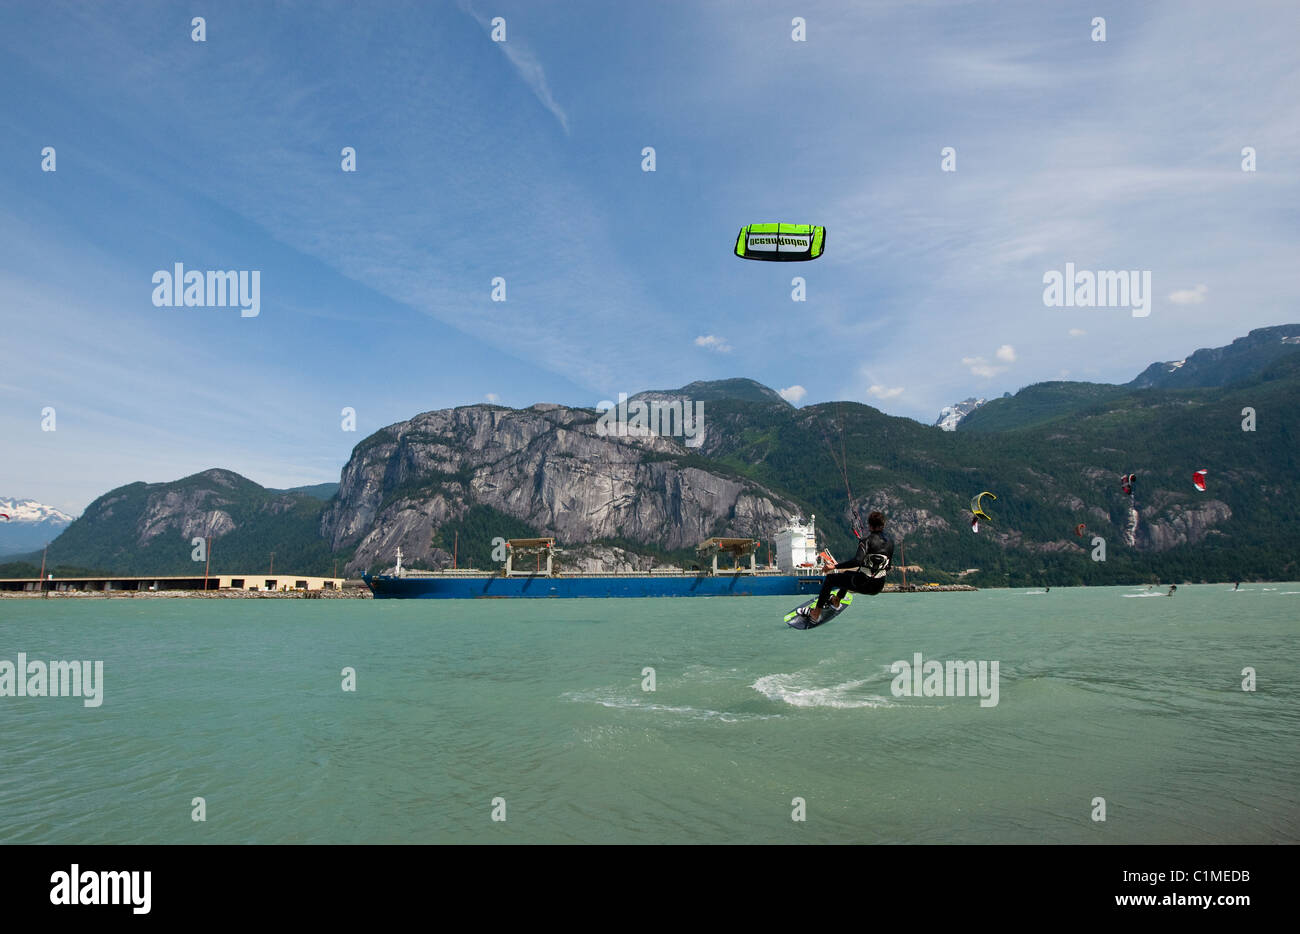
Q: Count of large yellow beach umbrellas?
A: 0